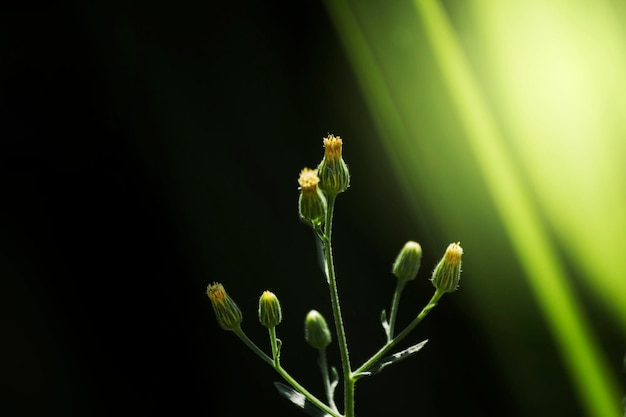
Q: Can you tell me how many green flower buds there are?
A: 7